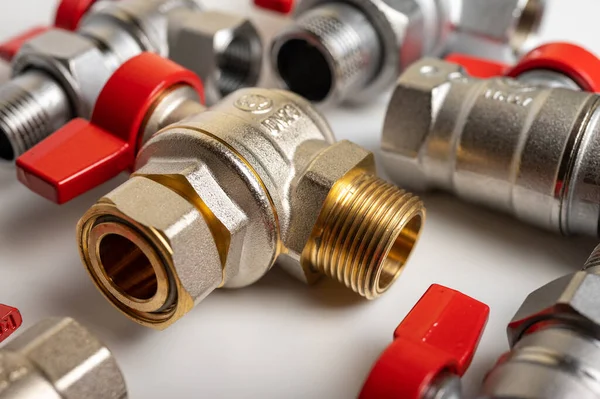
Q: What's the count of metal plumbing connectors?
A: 6